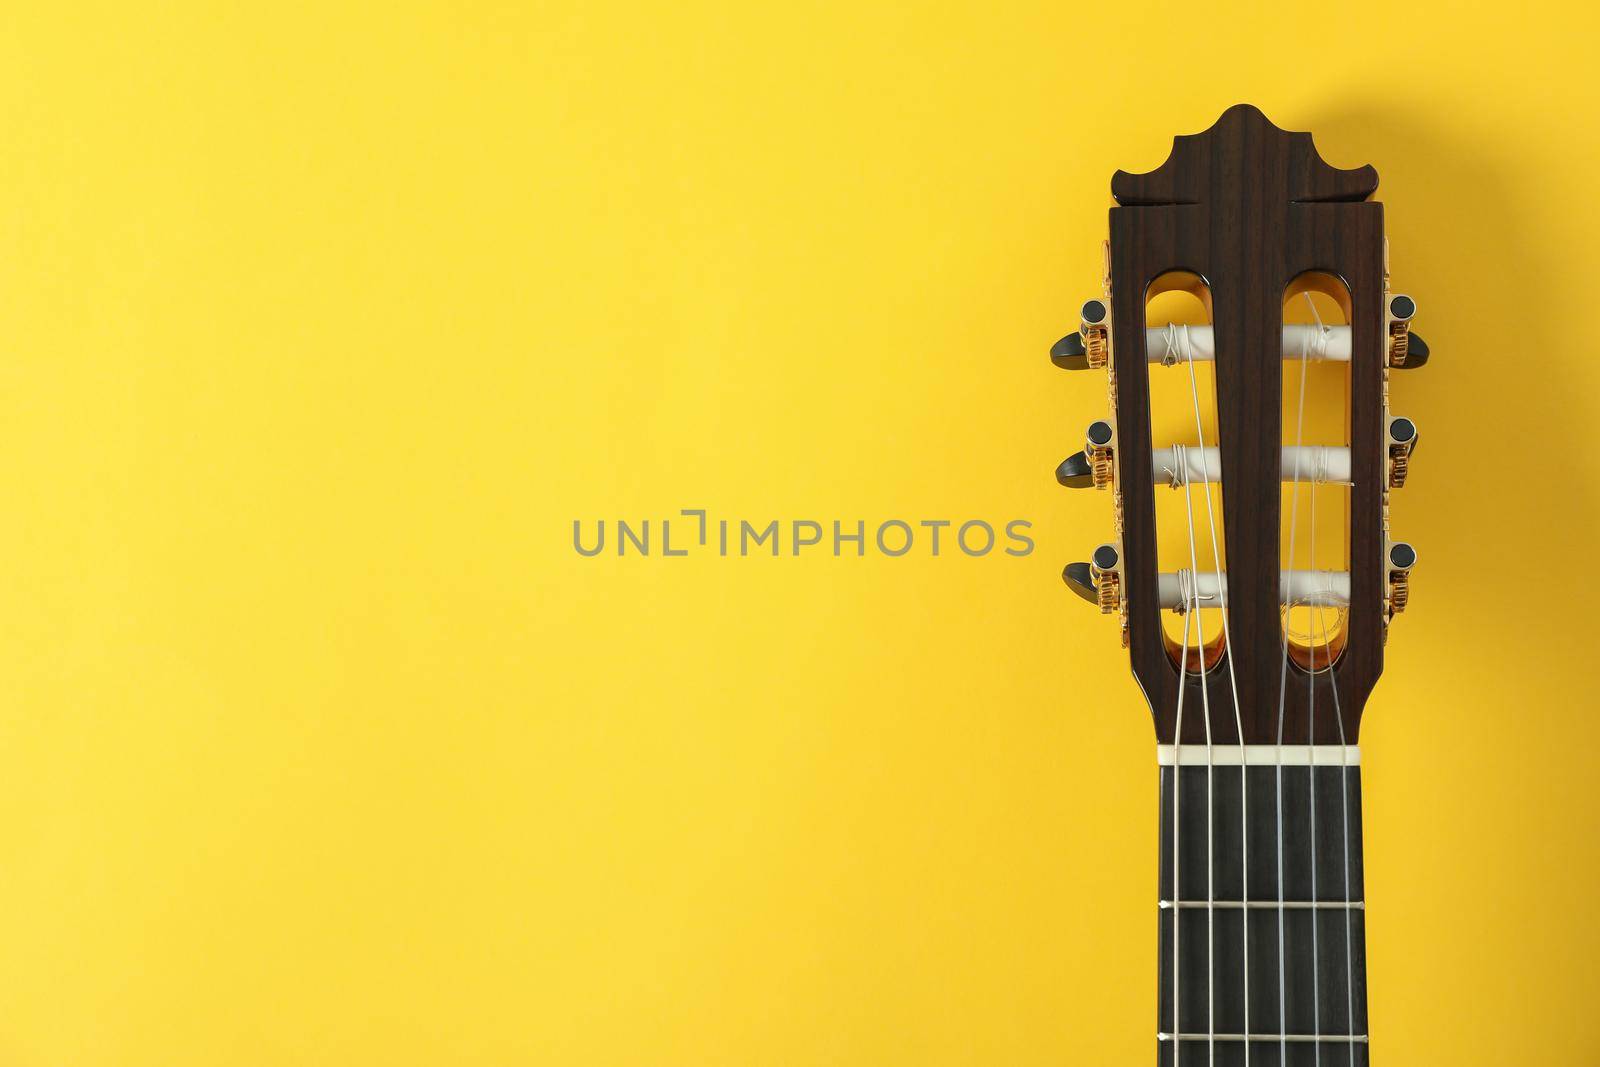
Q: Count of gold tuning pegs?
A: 6